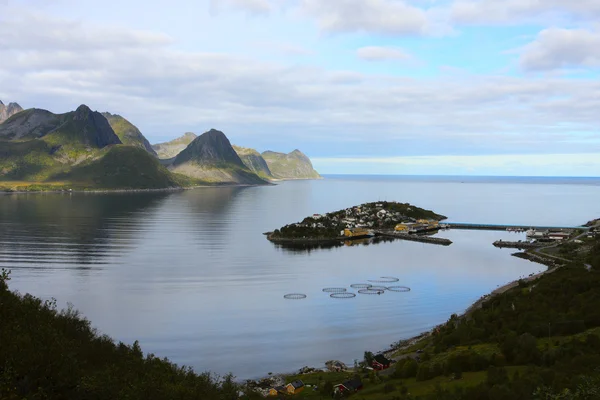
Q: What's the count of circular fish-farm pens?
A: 8